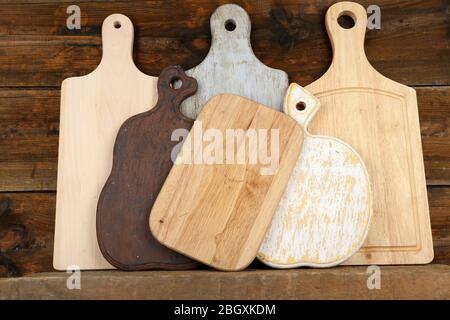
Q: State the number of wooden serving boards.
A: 6